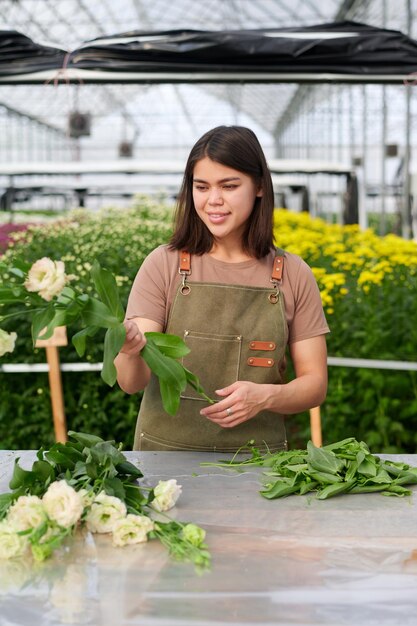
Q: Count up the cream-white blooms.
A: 8